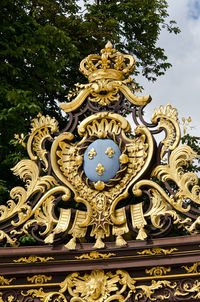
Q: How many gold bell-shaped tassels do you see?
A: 5